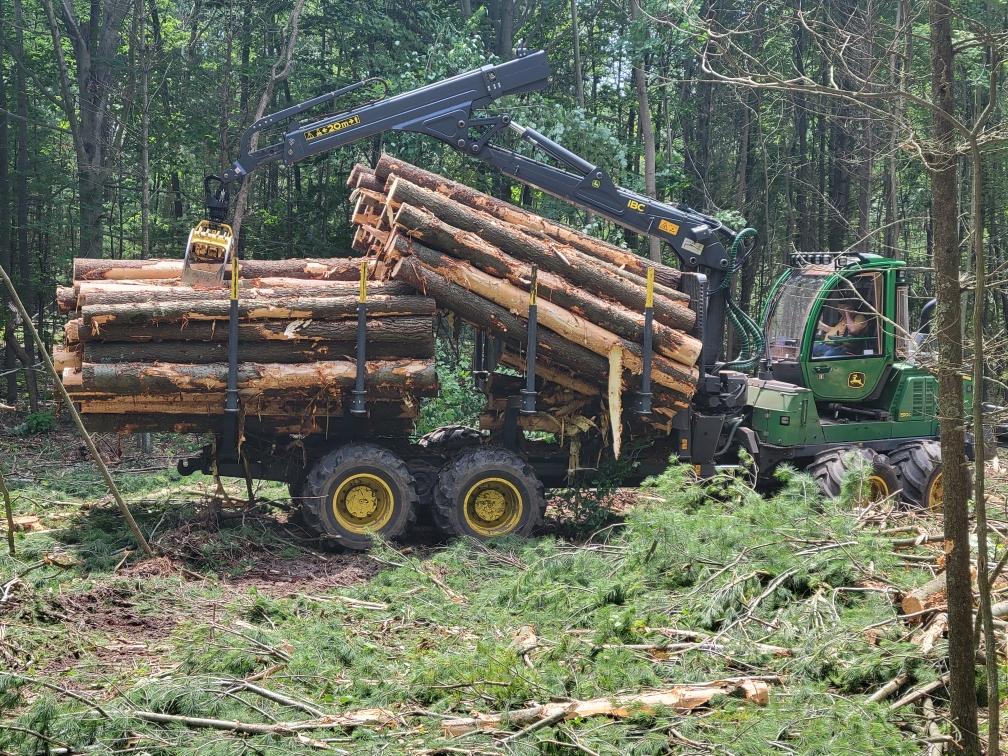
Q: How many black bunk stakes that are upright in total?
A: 4